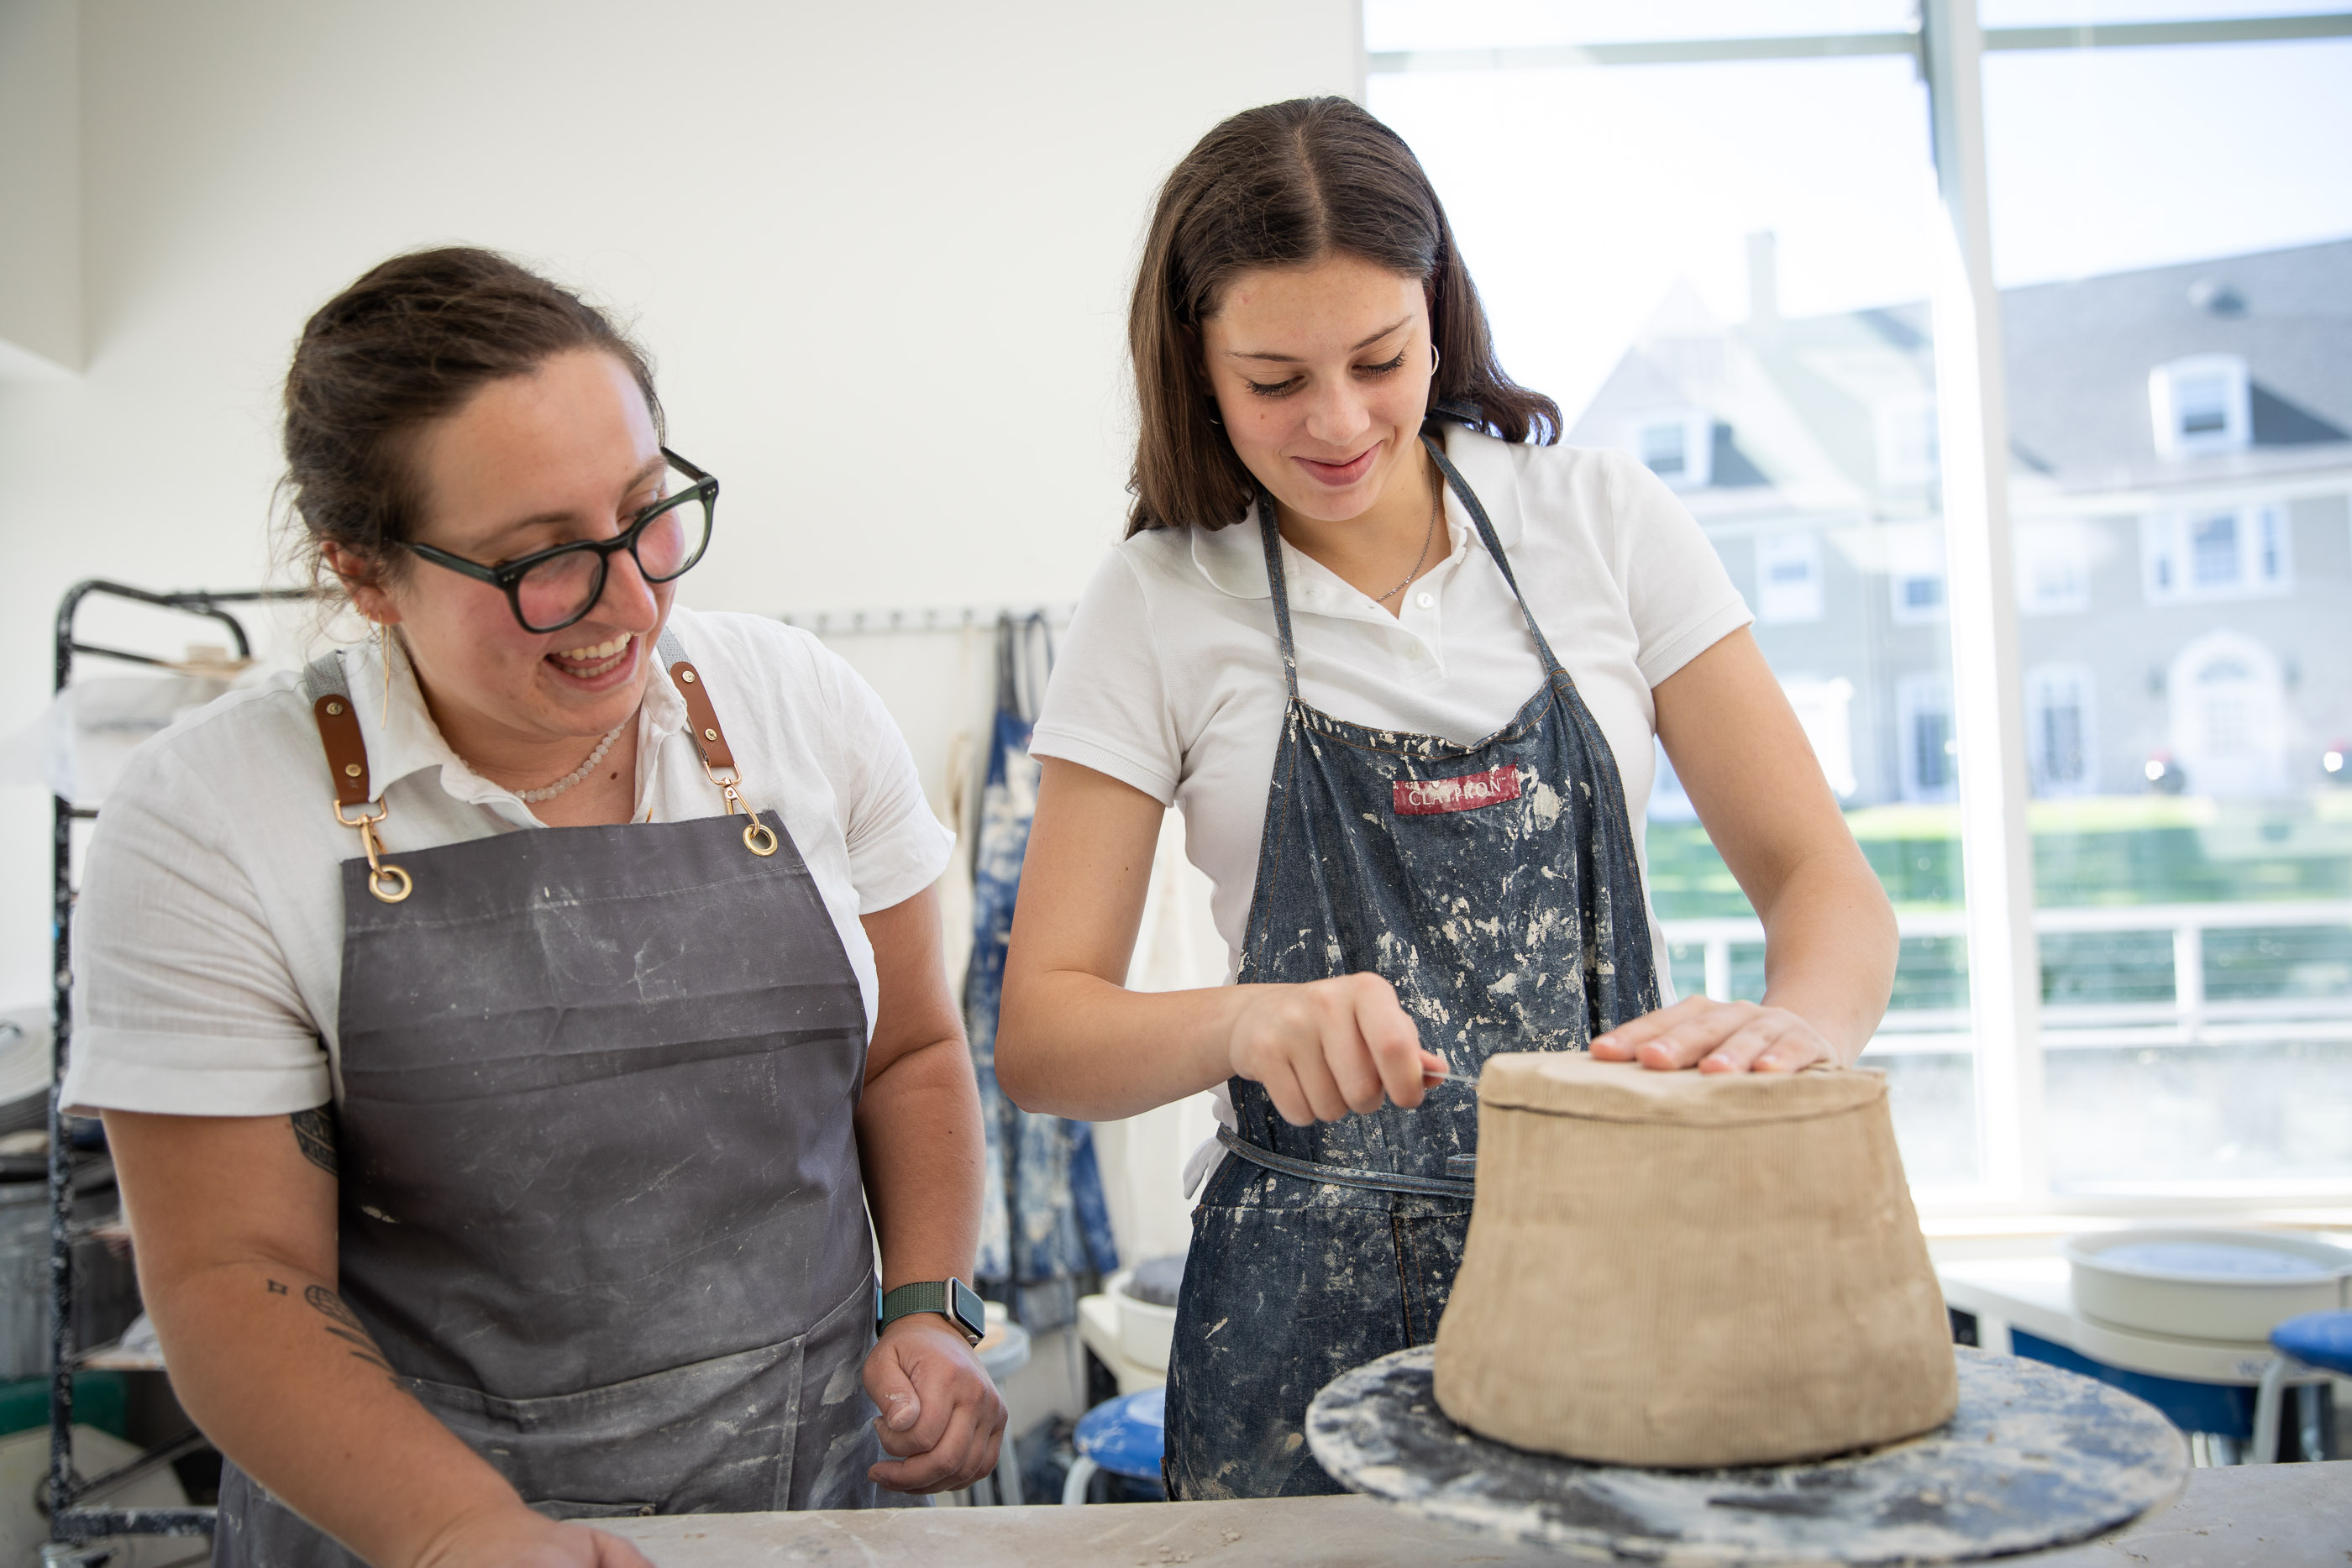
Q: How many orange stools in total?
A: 0